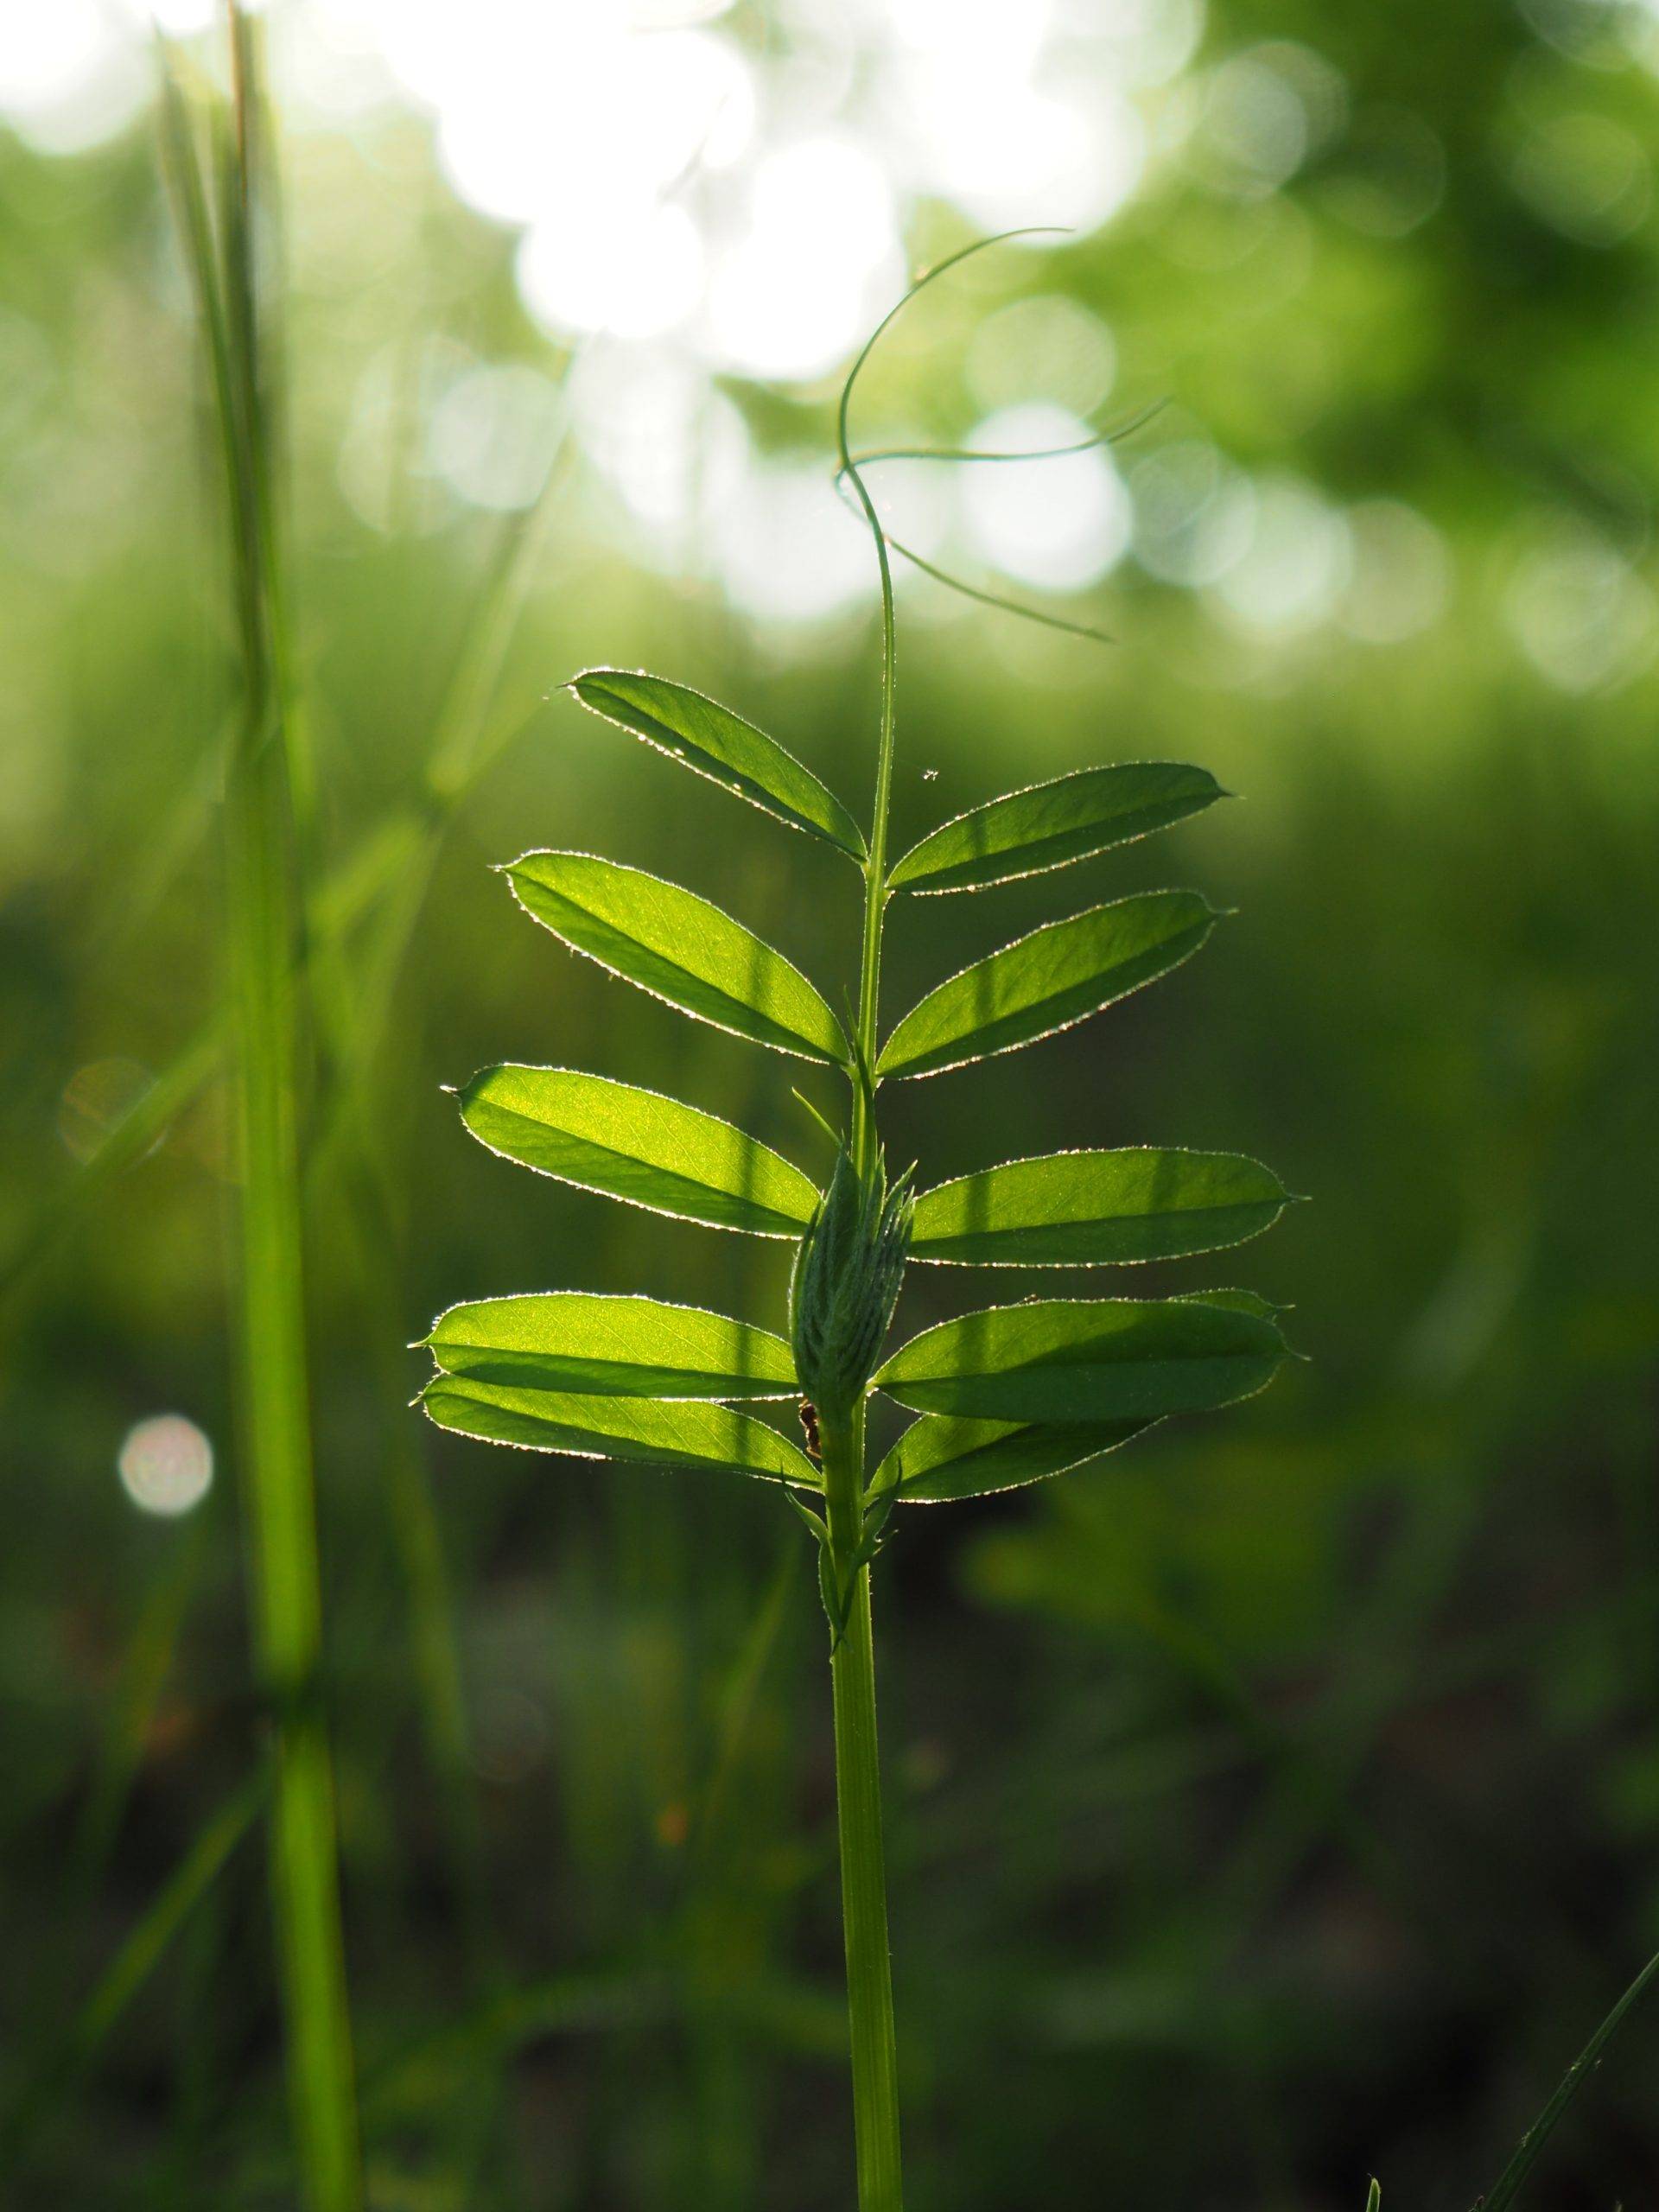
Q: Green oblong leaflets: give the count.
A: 10